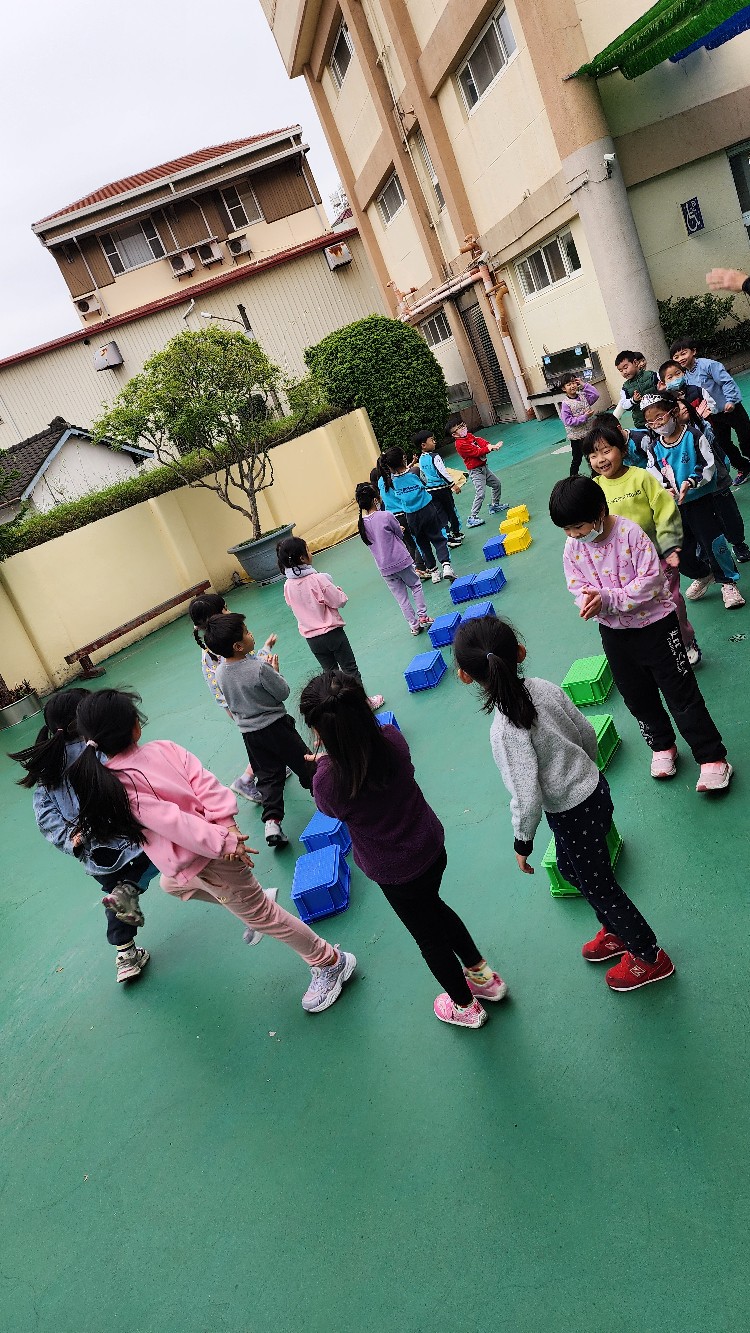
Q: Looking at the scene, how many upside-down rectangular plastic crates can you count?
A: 15